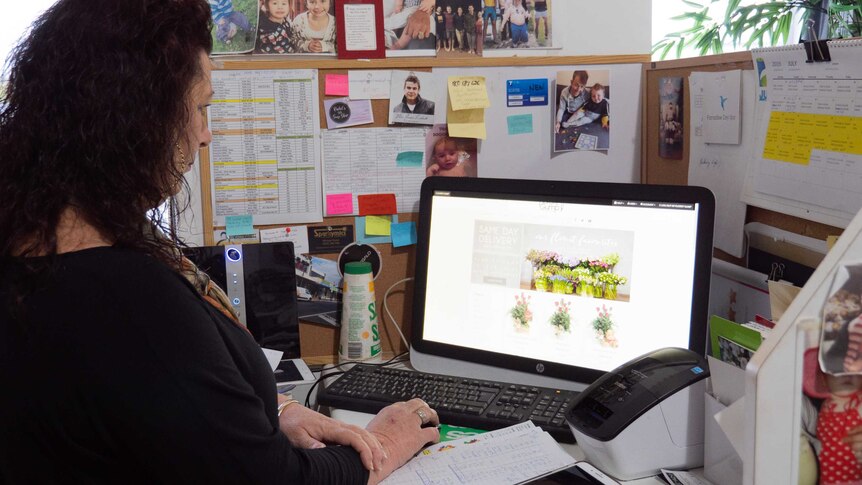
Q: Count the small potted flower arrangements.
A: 3